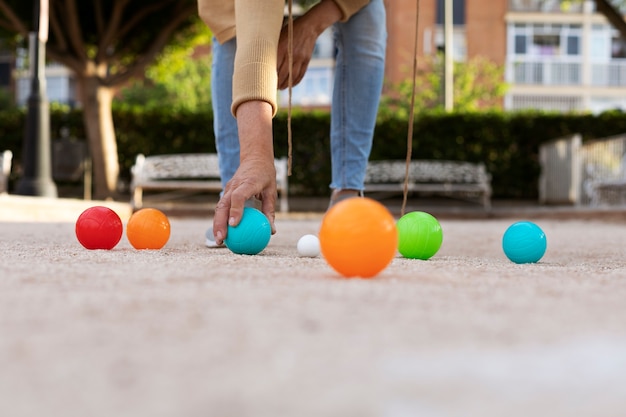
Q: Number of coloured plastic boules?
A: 6